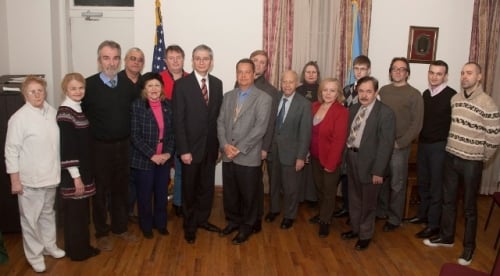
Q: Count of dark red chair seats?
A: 2